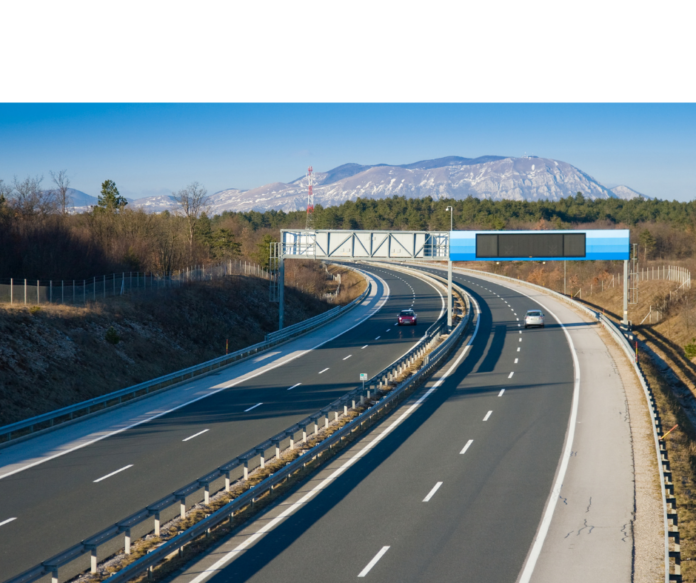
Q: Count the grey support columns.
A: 3